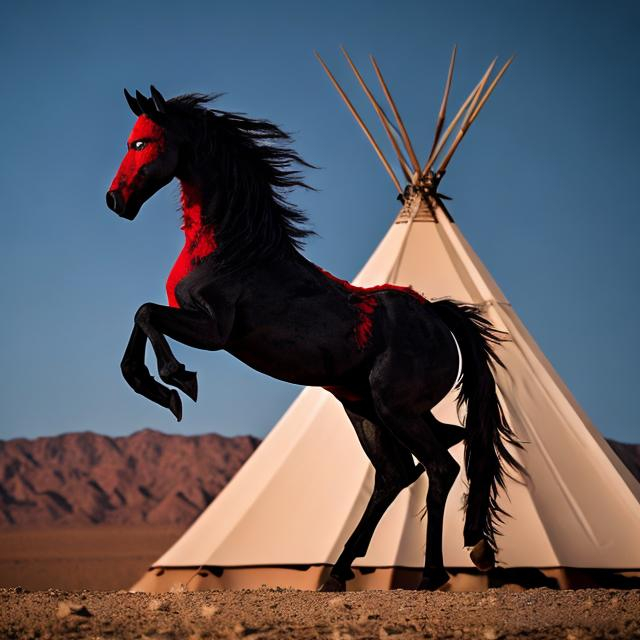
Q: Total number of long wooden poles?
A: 6